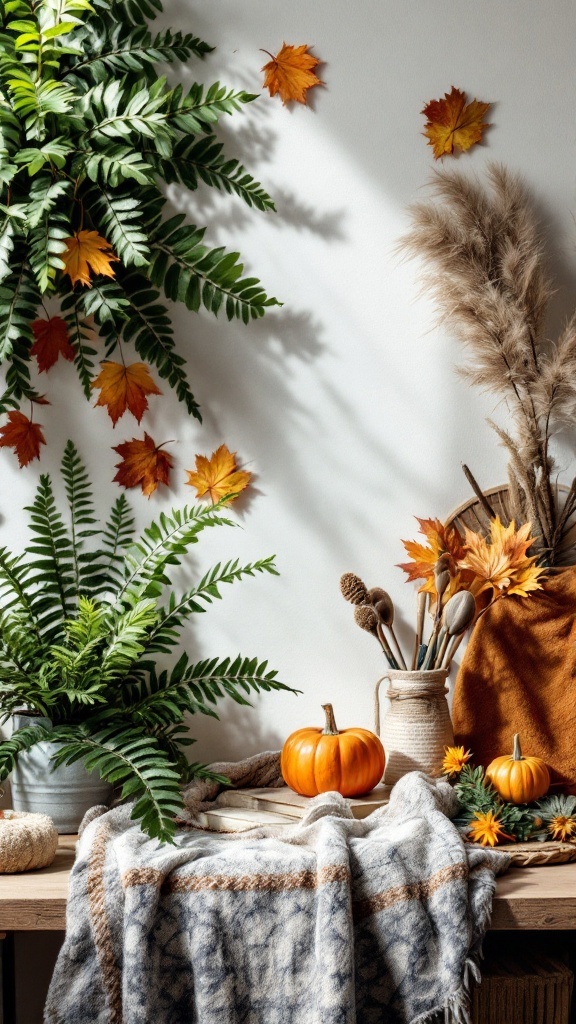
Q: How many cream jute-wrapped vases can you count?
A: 1